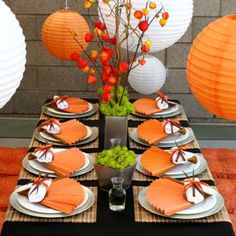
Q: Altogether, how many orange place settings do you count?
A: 8